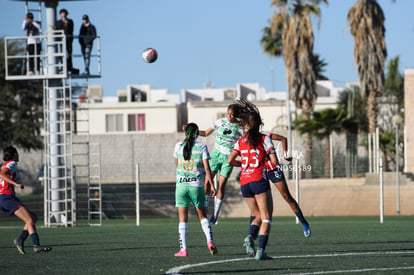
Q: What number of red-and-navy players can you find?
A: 3